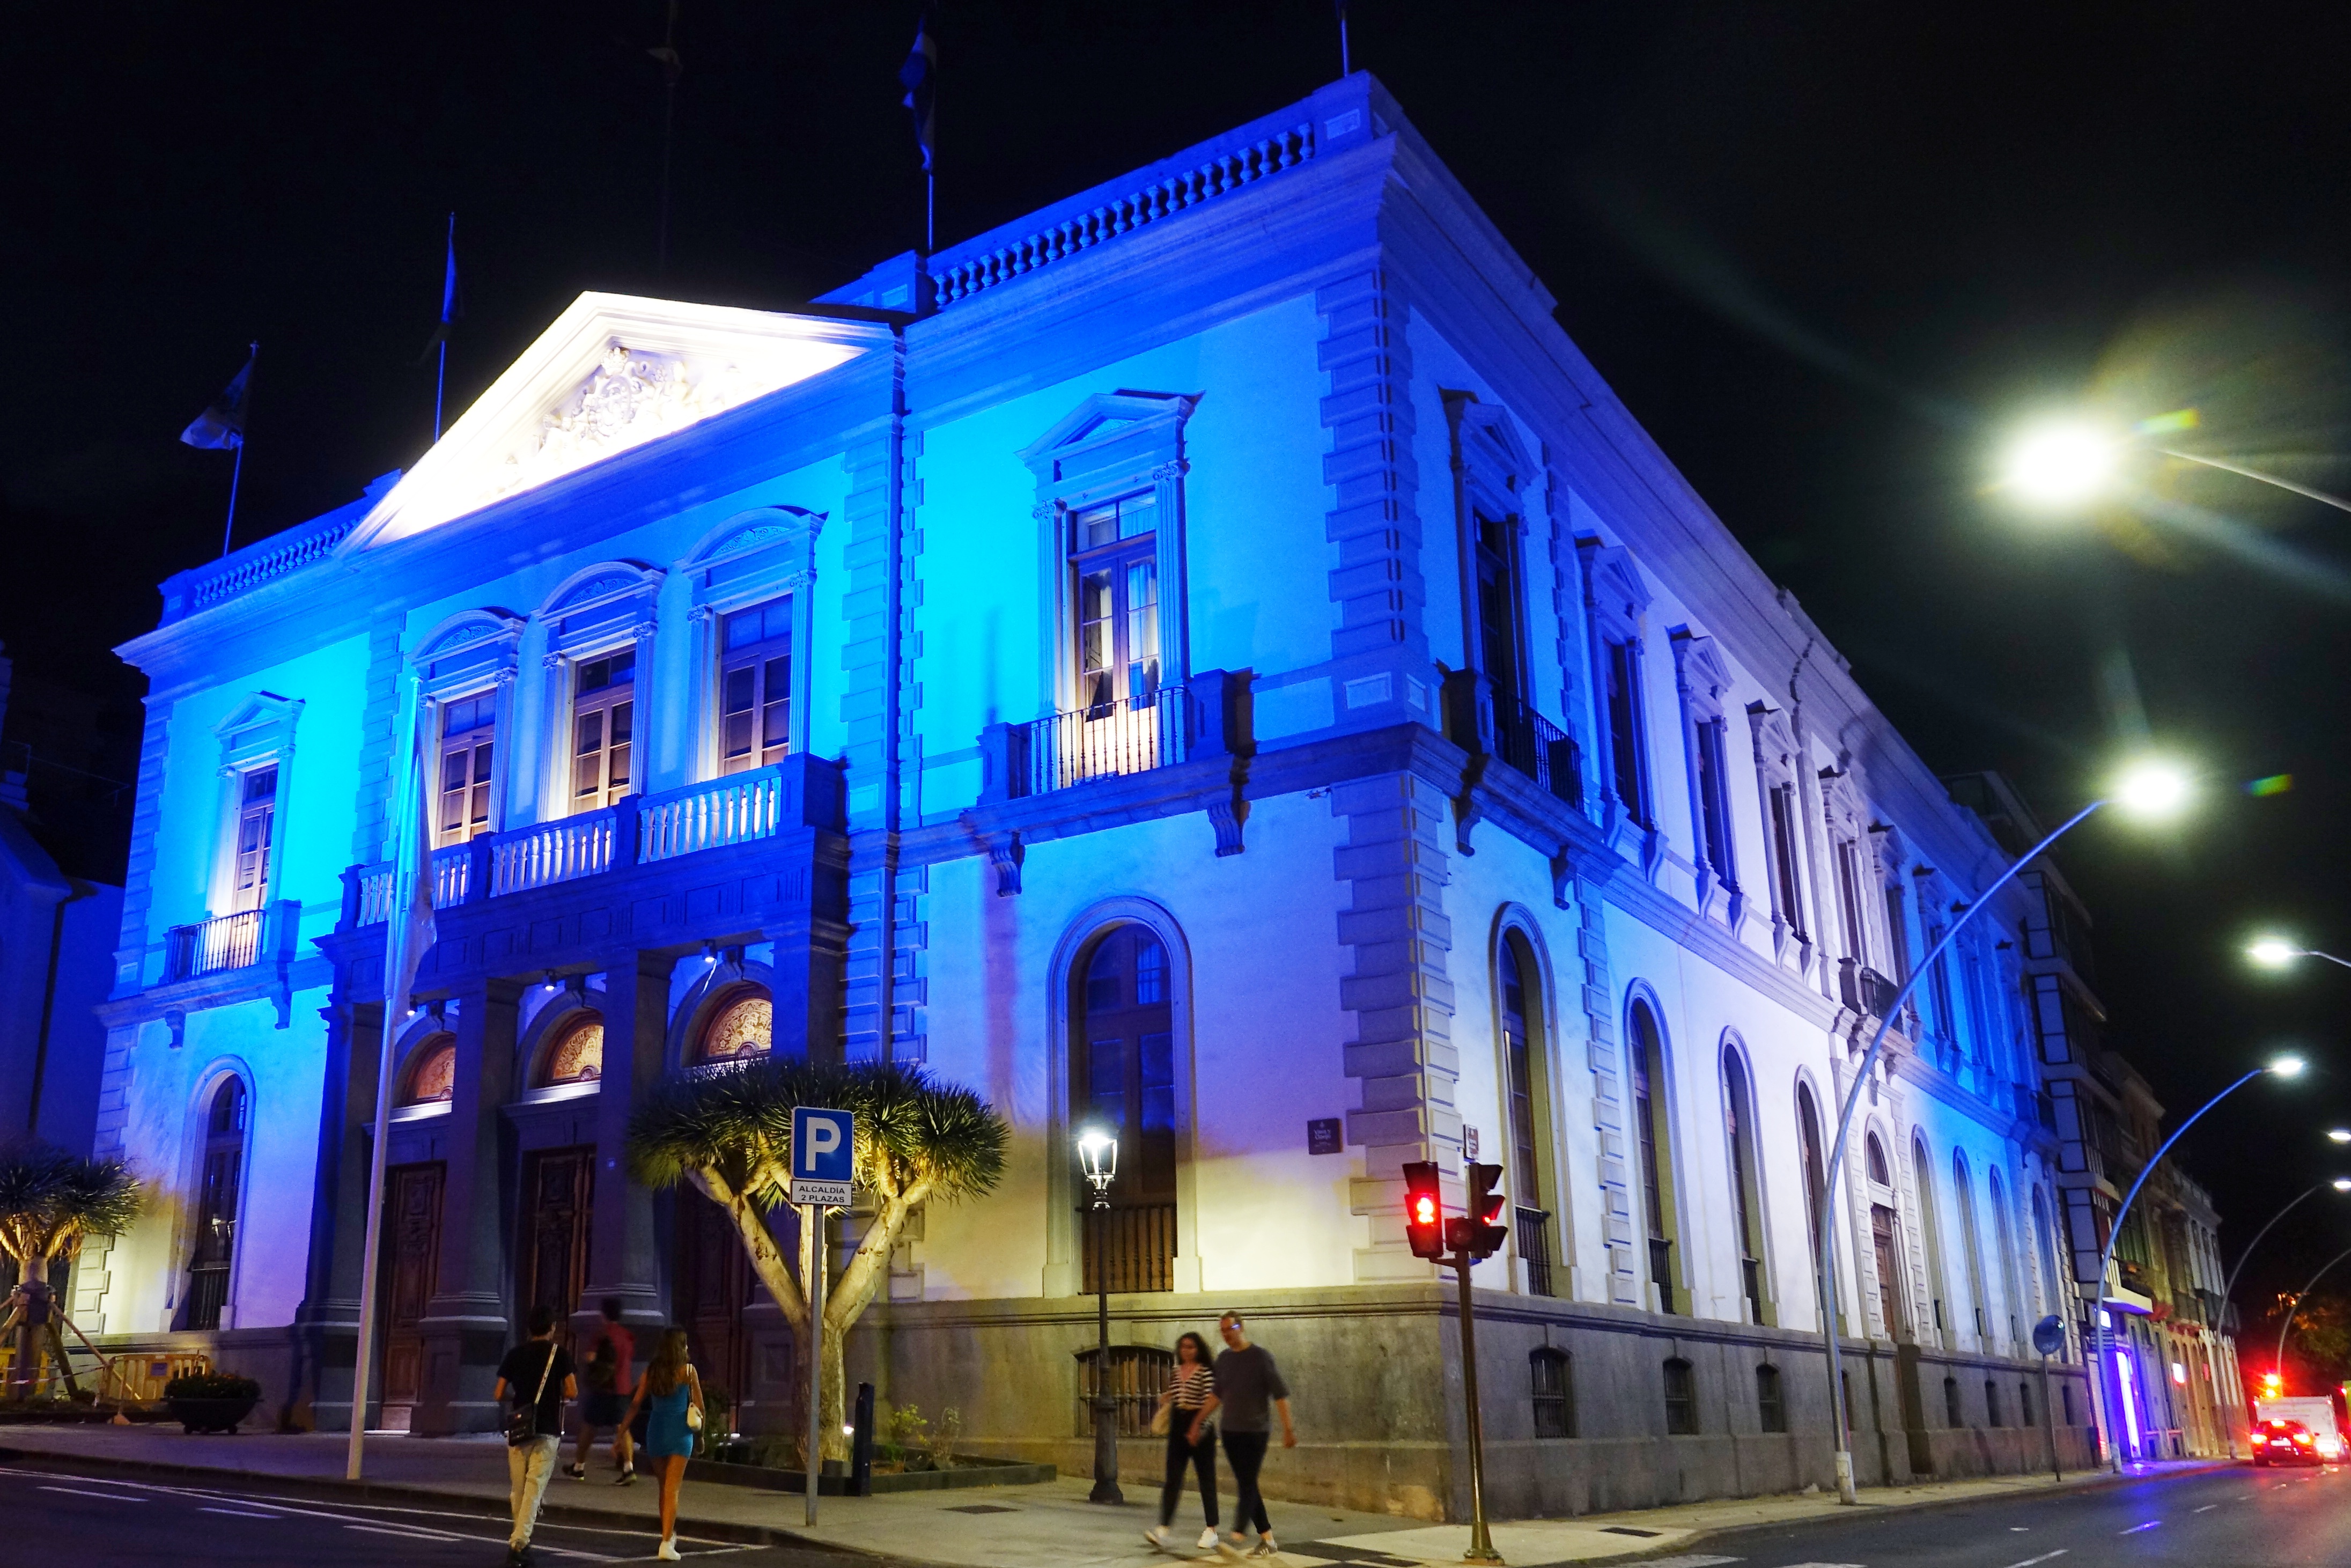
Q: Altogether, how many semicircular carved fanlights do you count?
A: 3